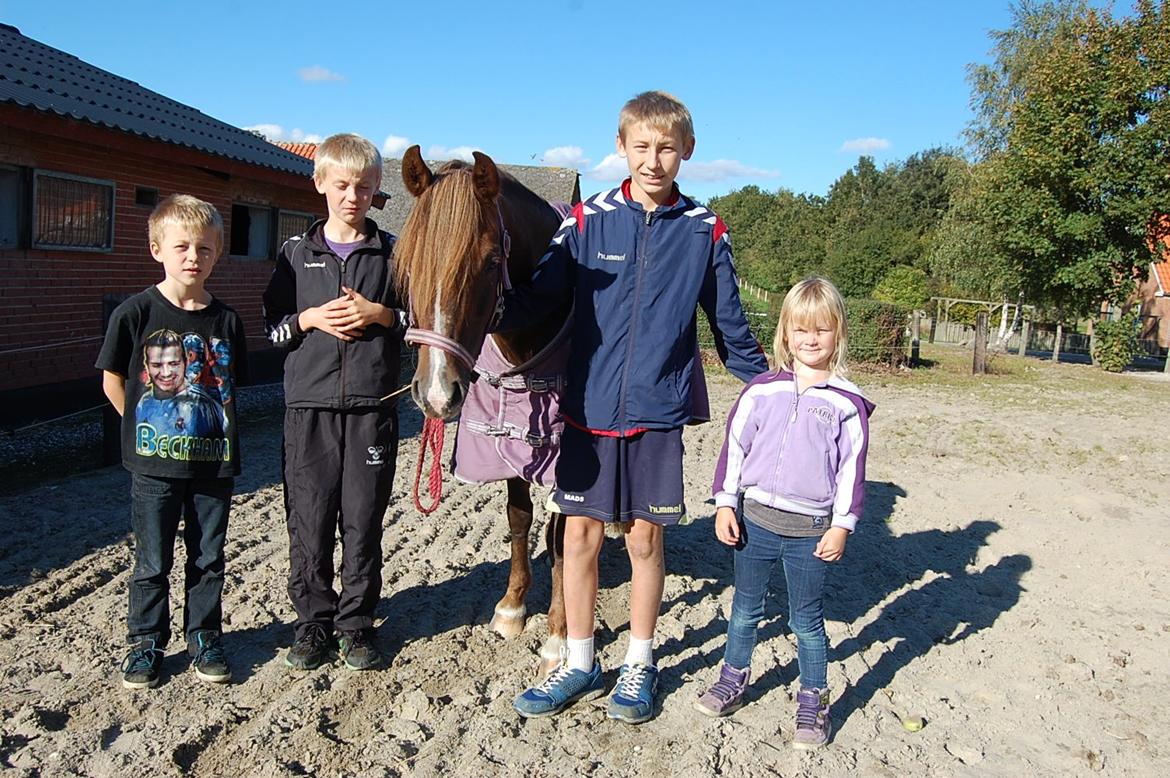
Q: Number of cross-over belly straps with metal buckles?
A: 2